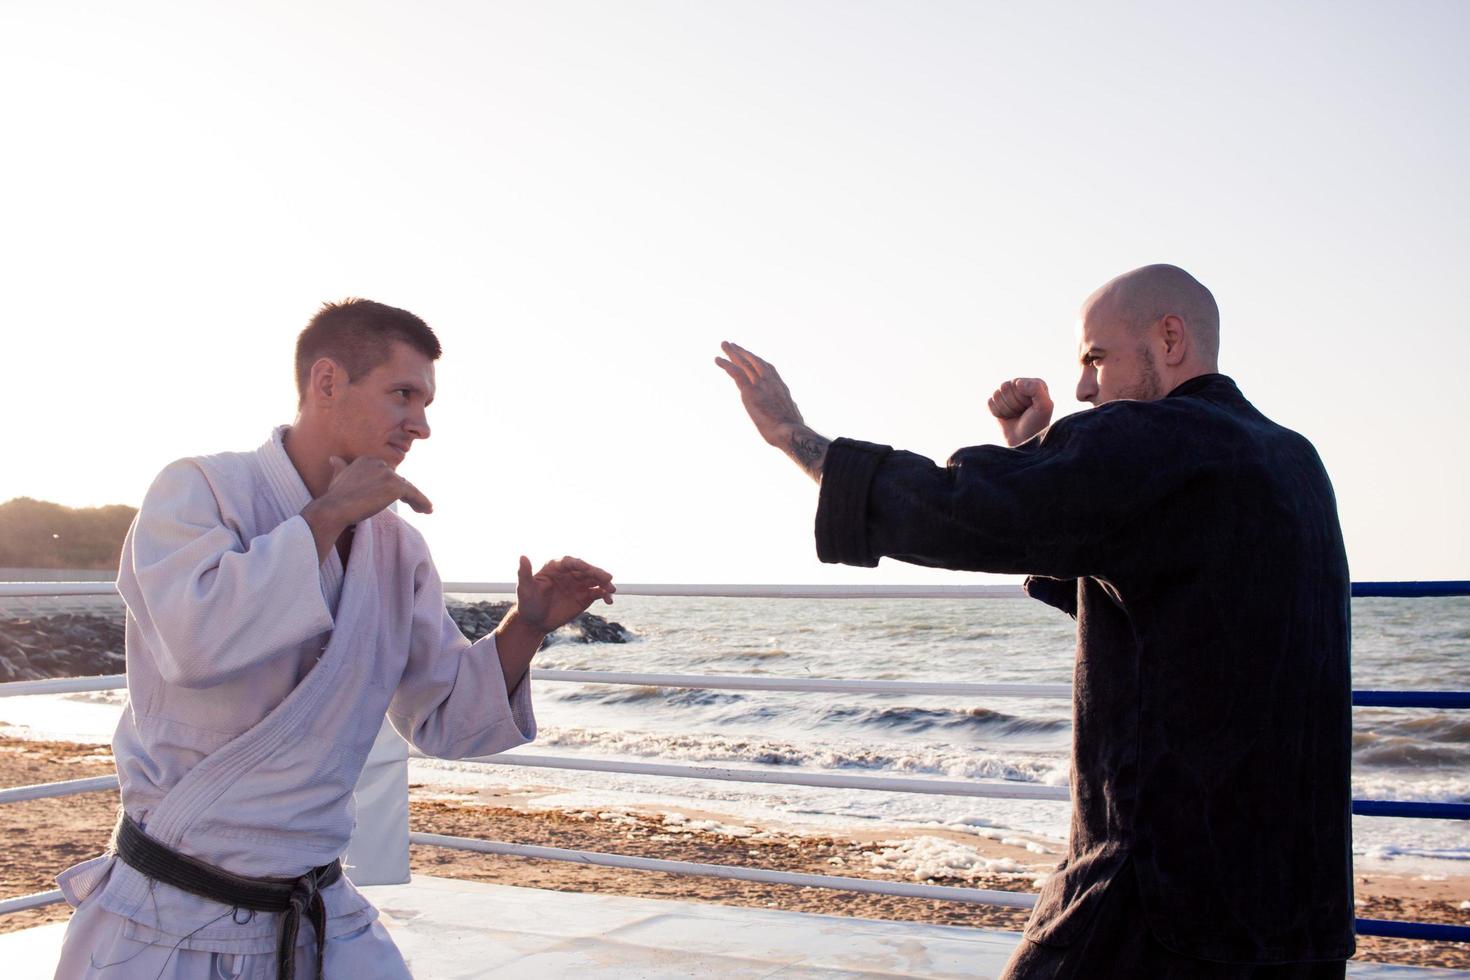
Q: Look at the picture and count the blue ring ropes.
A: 4